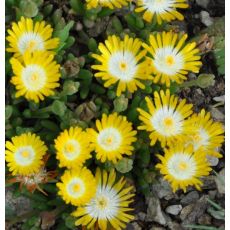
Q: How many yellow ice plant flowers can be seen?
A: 14